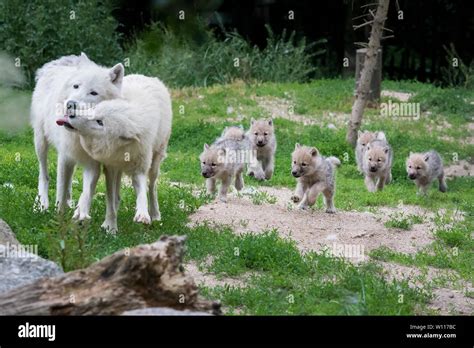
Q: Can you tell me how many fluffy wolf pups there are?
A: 7